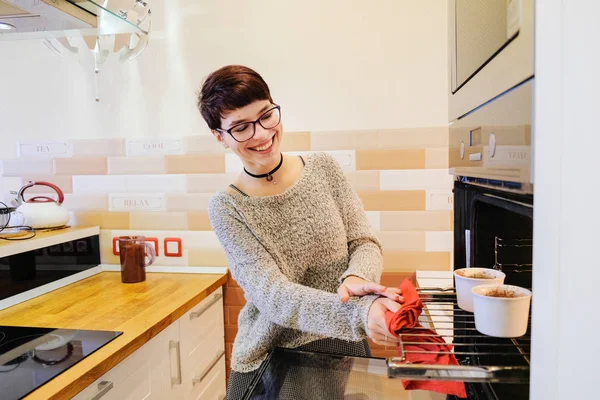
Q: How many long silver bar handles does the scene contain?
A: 4